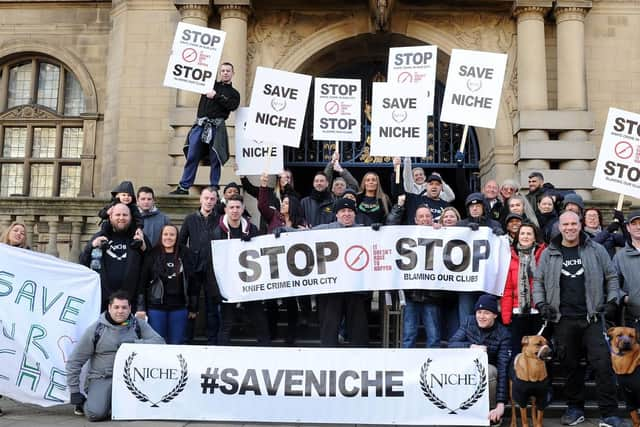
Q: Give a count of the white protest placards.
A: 8